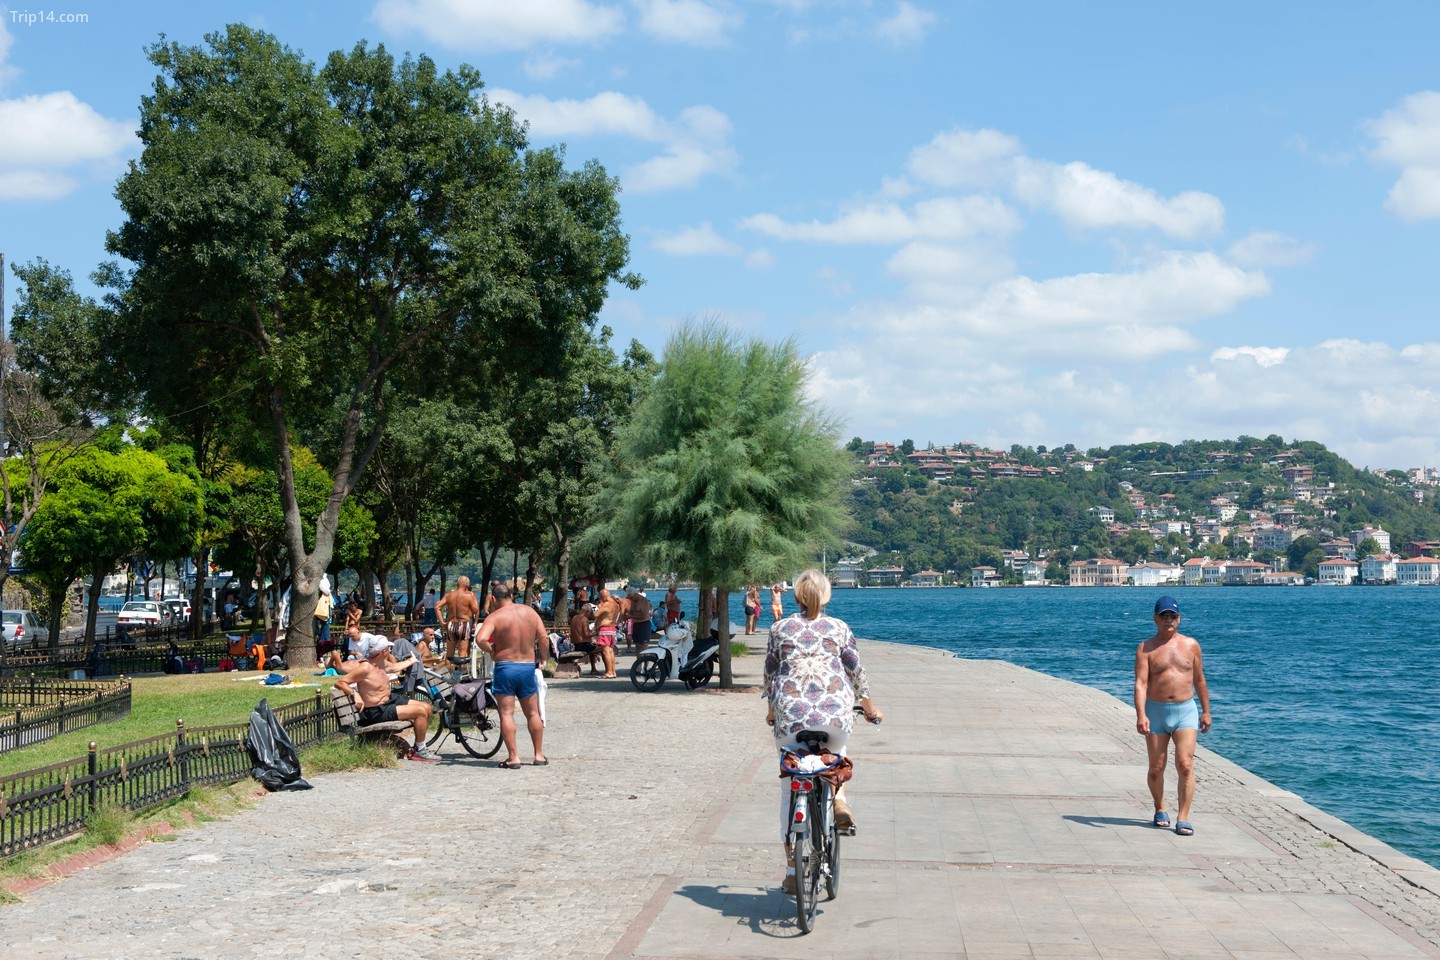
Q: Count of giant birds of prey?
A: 0